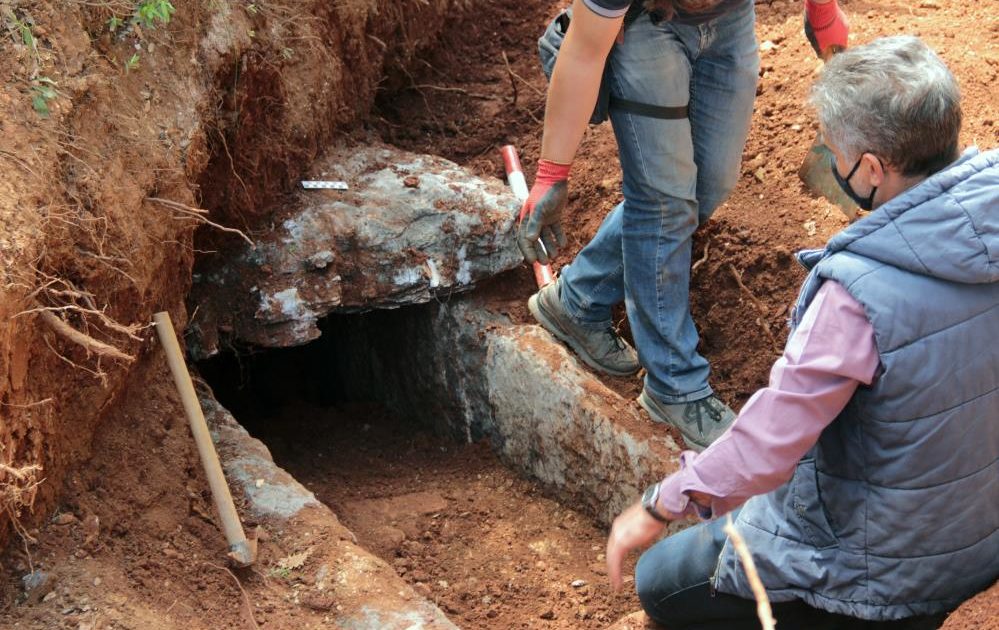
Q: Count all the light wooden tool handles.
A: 1